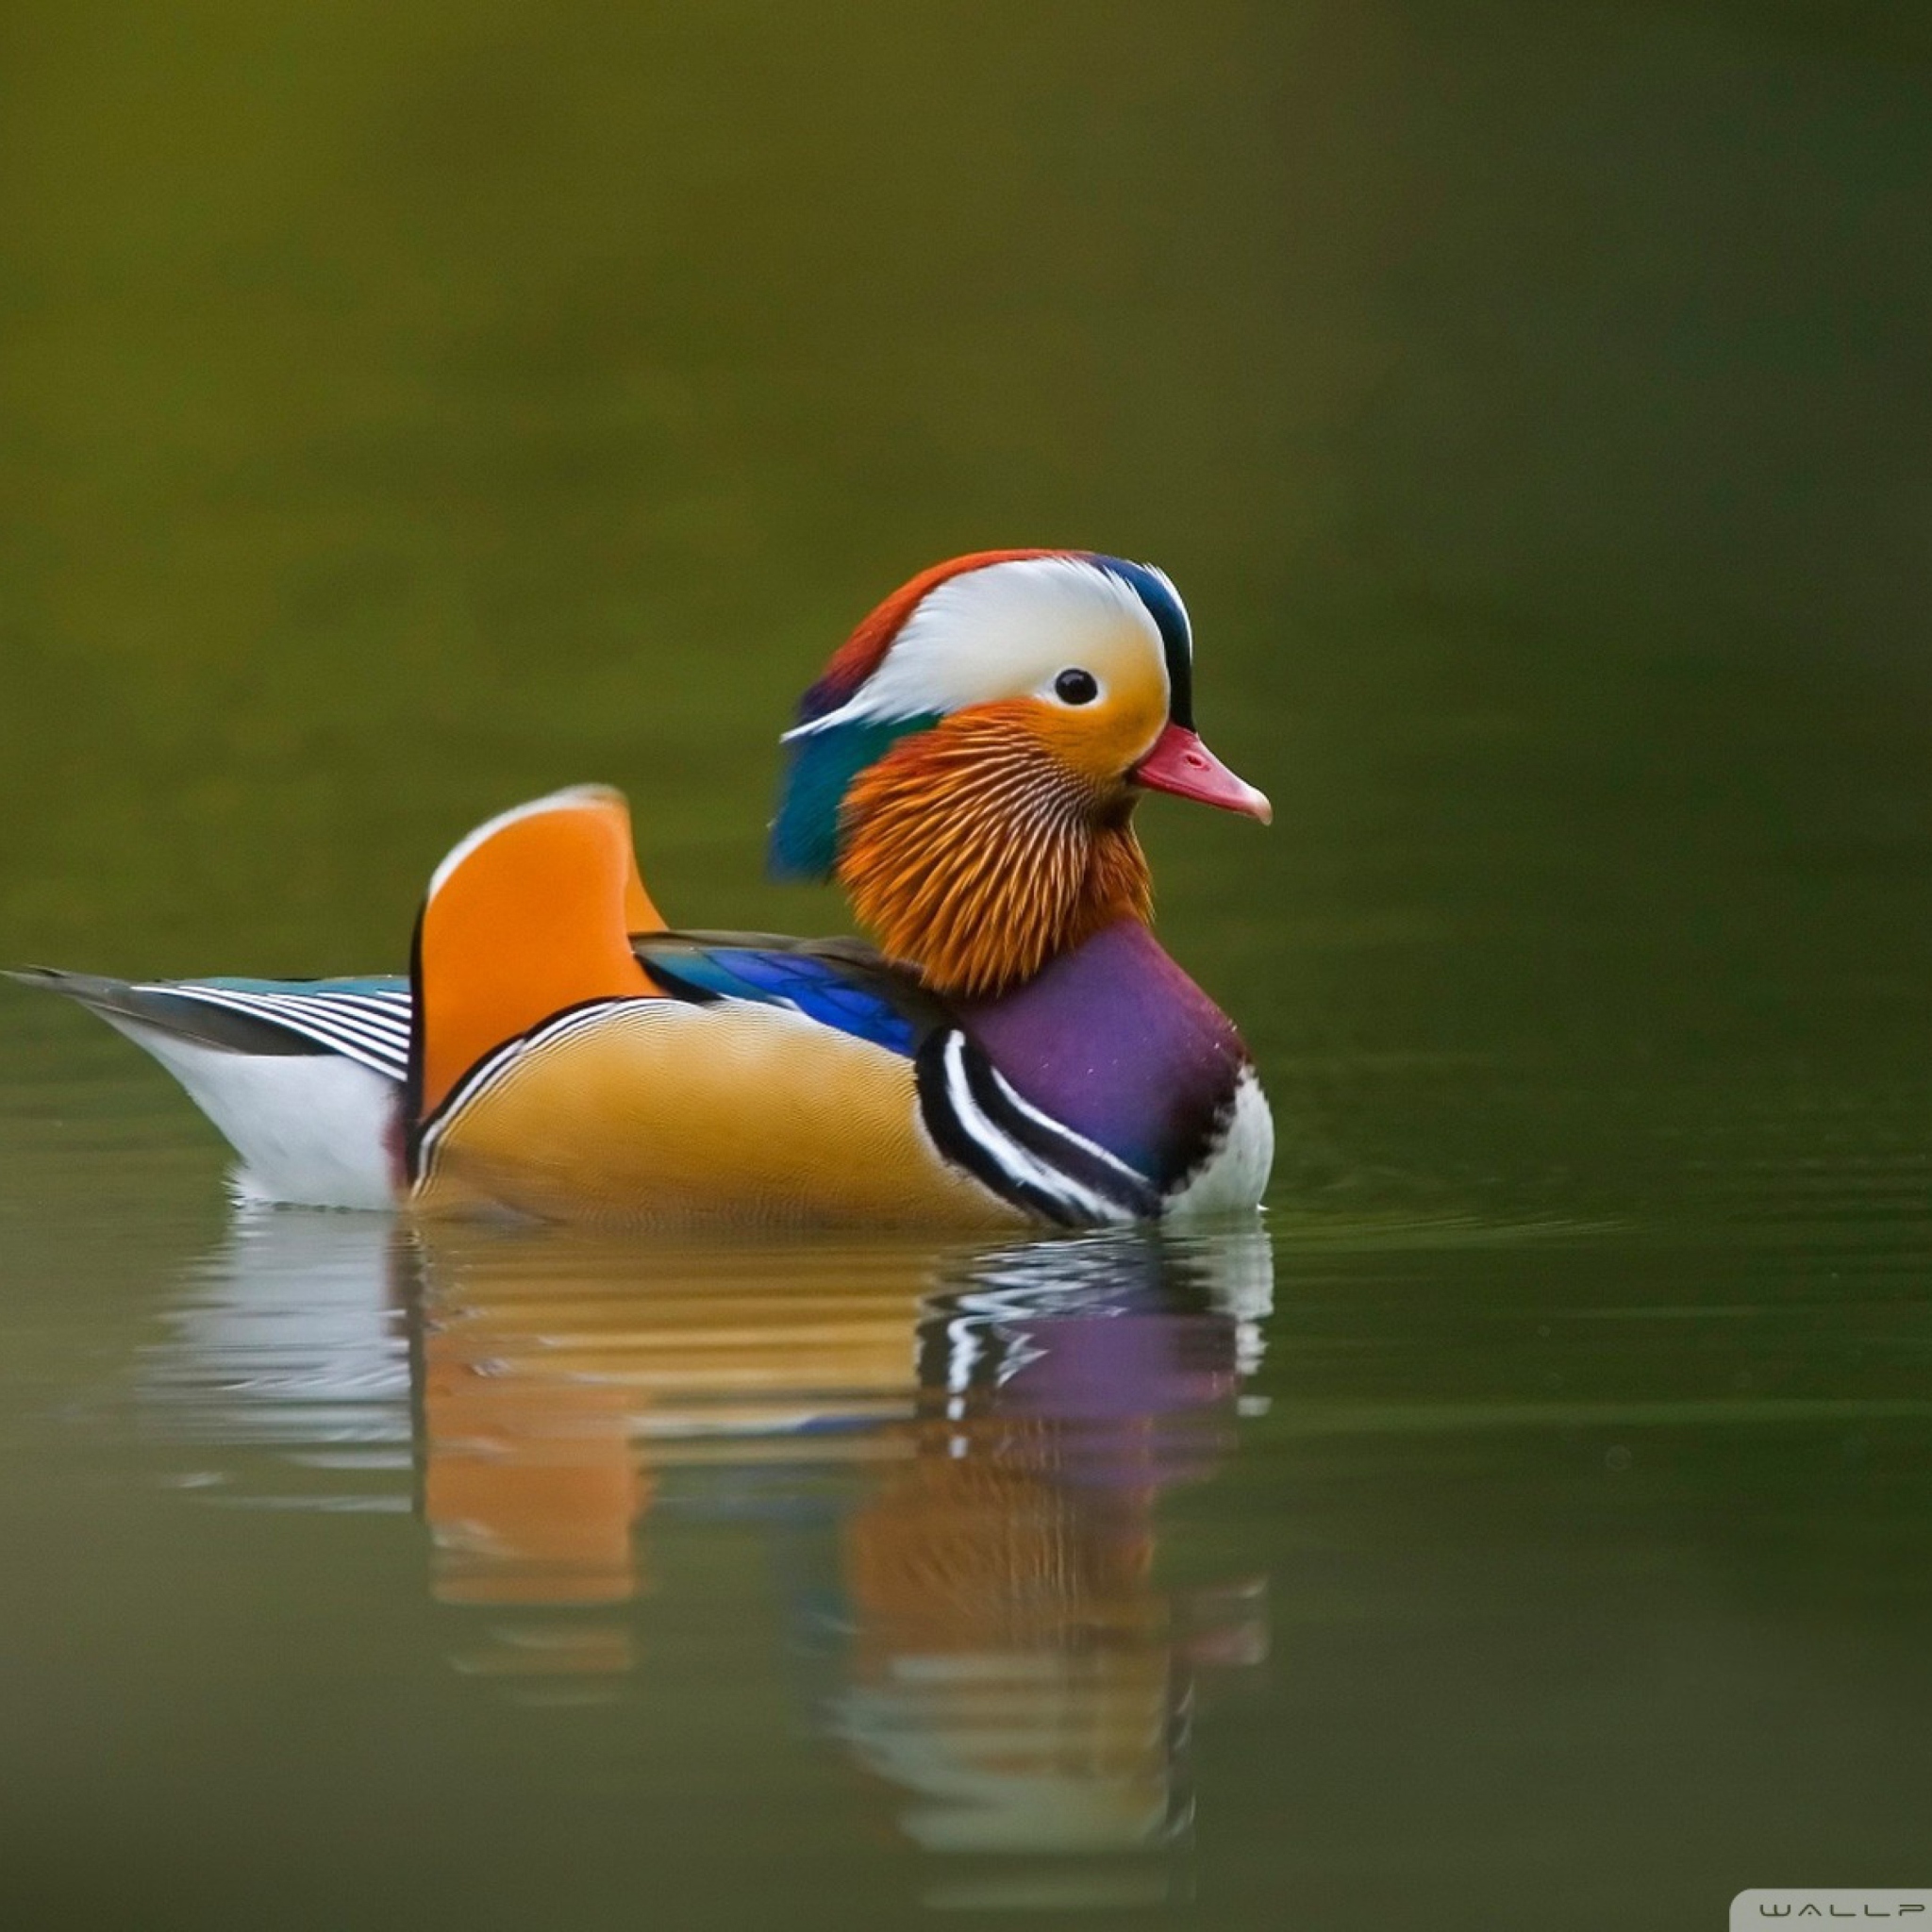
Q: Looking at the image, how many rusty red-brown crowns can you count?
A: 1